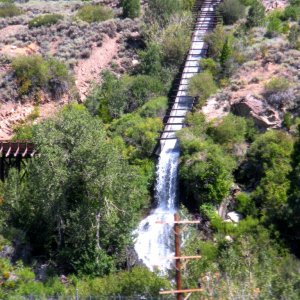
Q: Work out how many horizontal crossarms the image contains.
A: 3